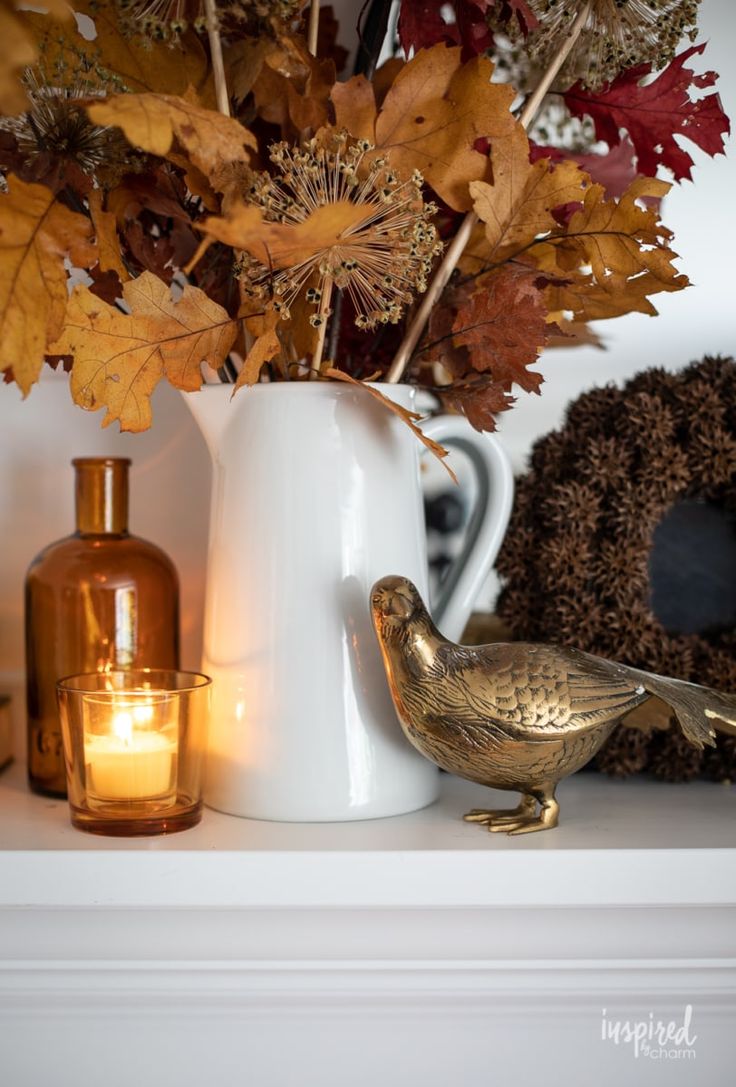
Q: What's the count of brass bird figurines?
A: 1